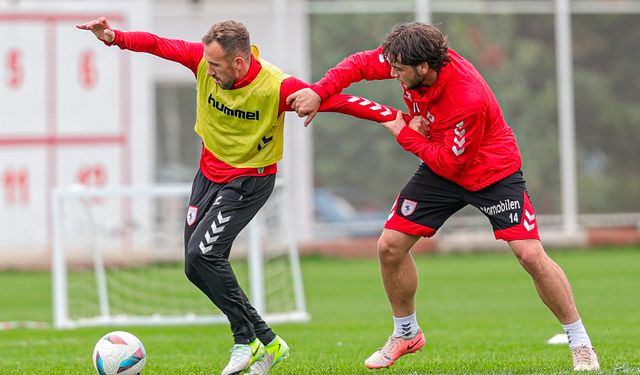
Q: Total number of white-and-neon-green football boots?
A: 2